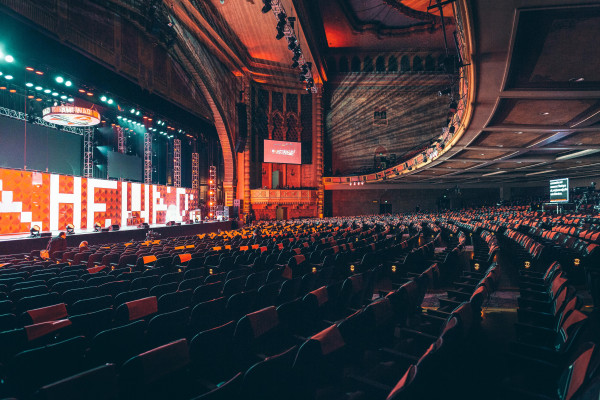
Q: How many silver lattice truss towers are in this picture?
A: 6